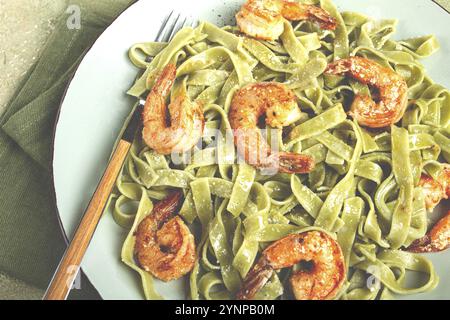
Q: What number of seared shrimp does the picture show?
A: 7